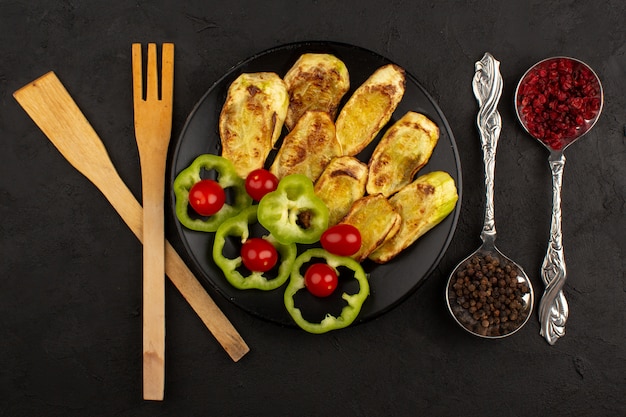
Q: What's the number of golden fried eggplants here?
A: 8